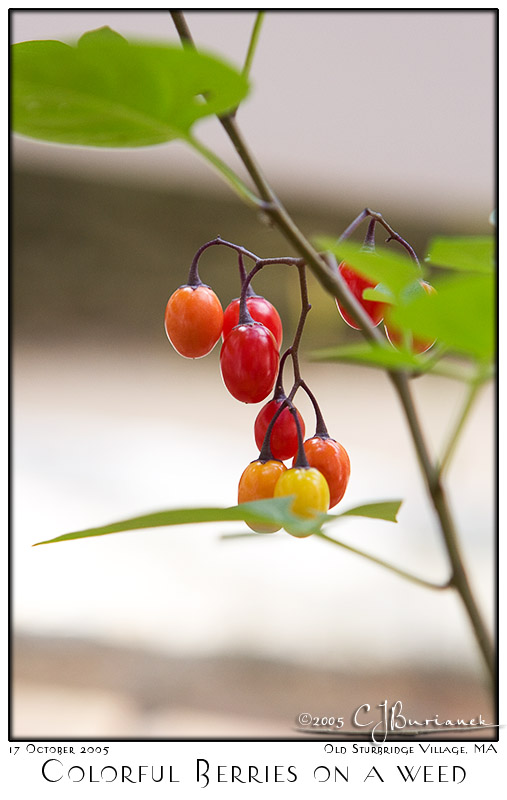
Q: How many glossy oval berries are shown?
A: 9